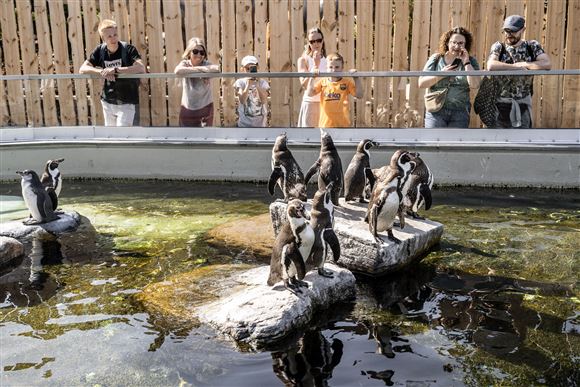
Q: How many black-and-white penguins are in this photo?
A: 10